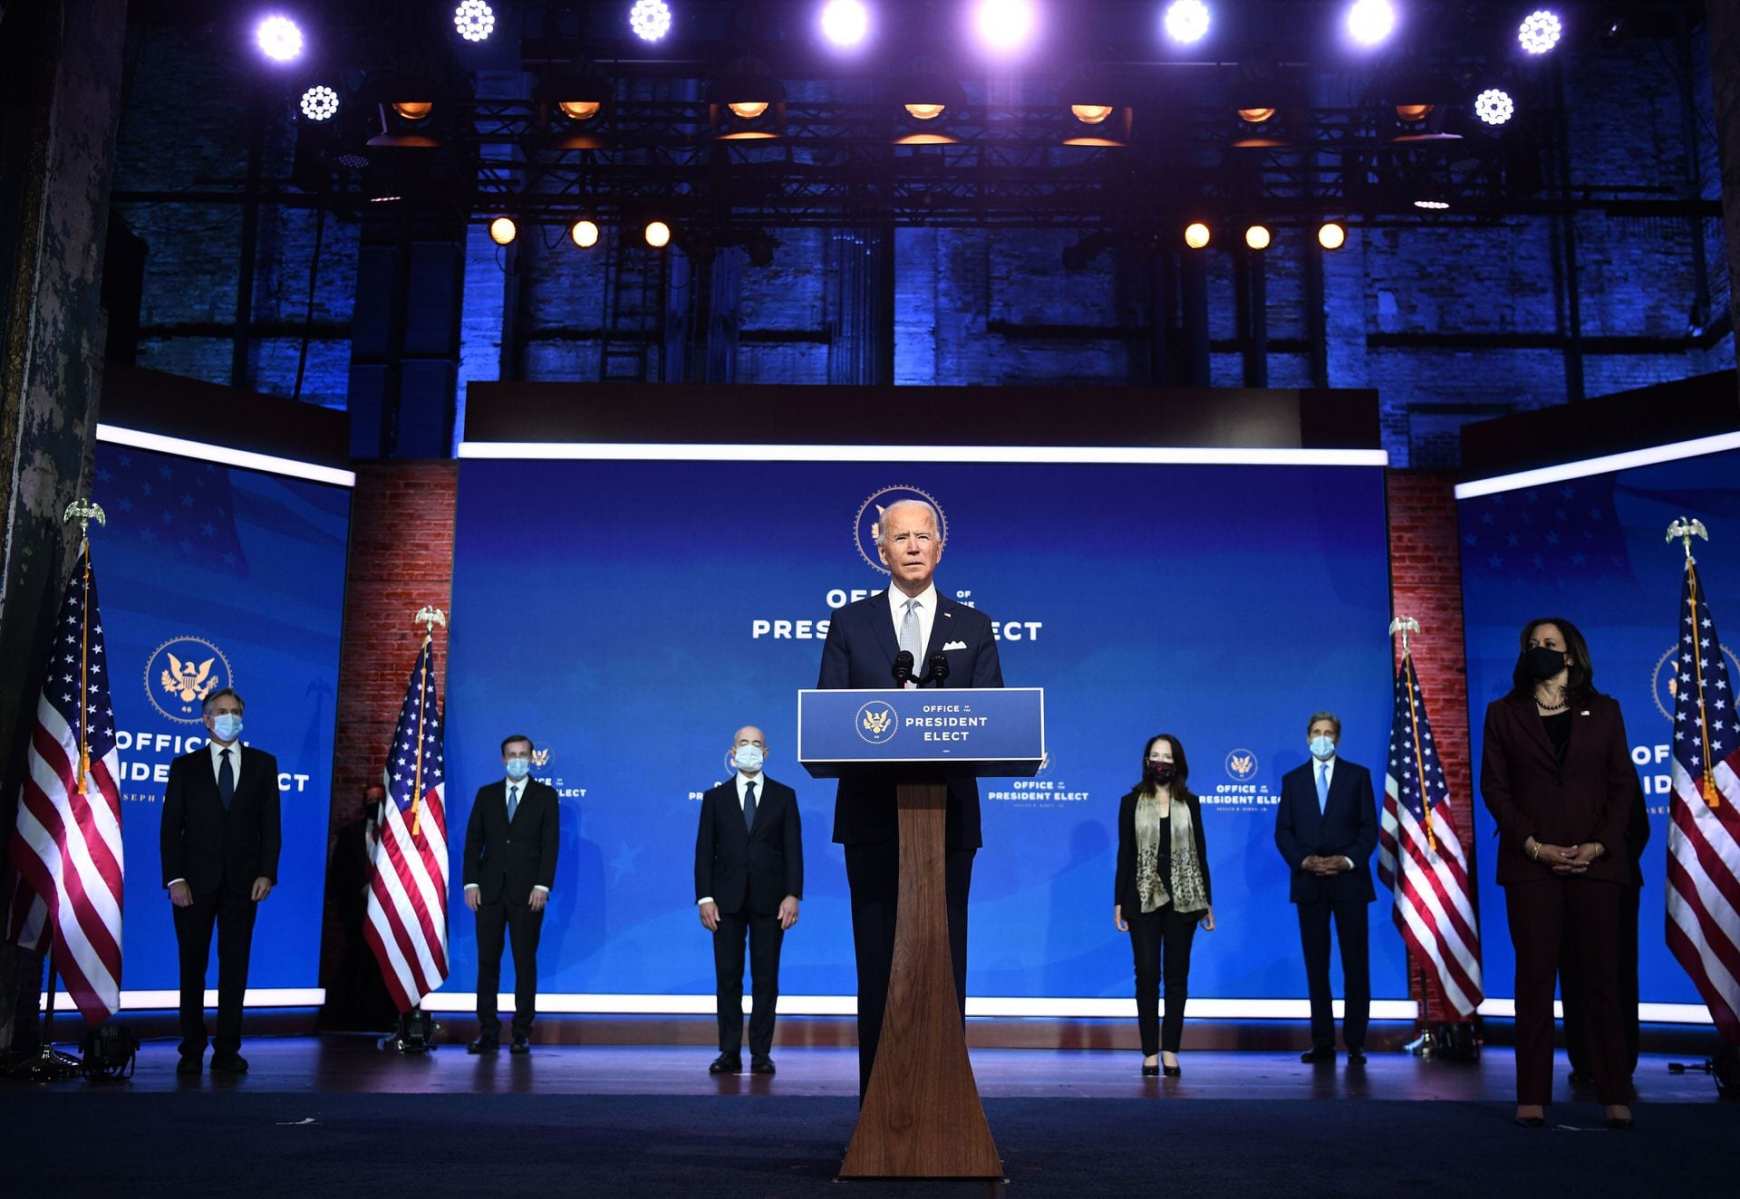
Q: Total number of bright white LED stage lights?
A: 10